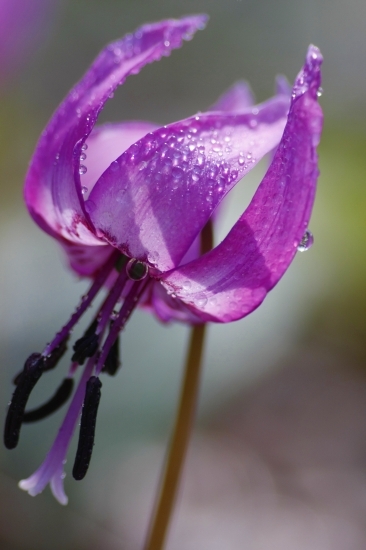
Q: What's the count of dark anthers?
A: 6